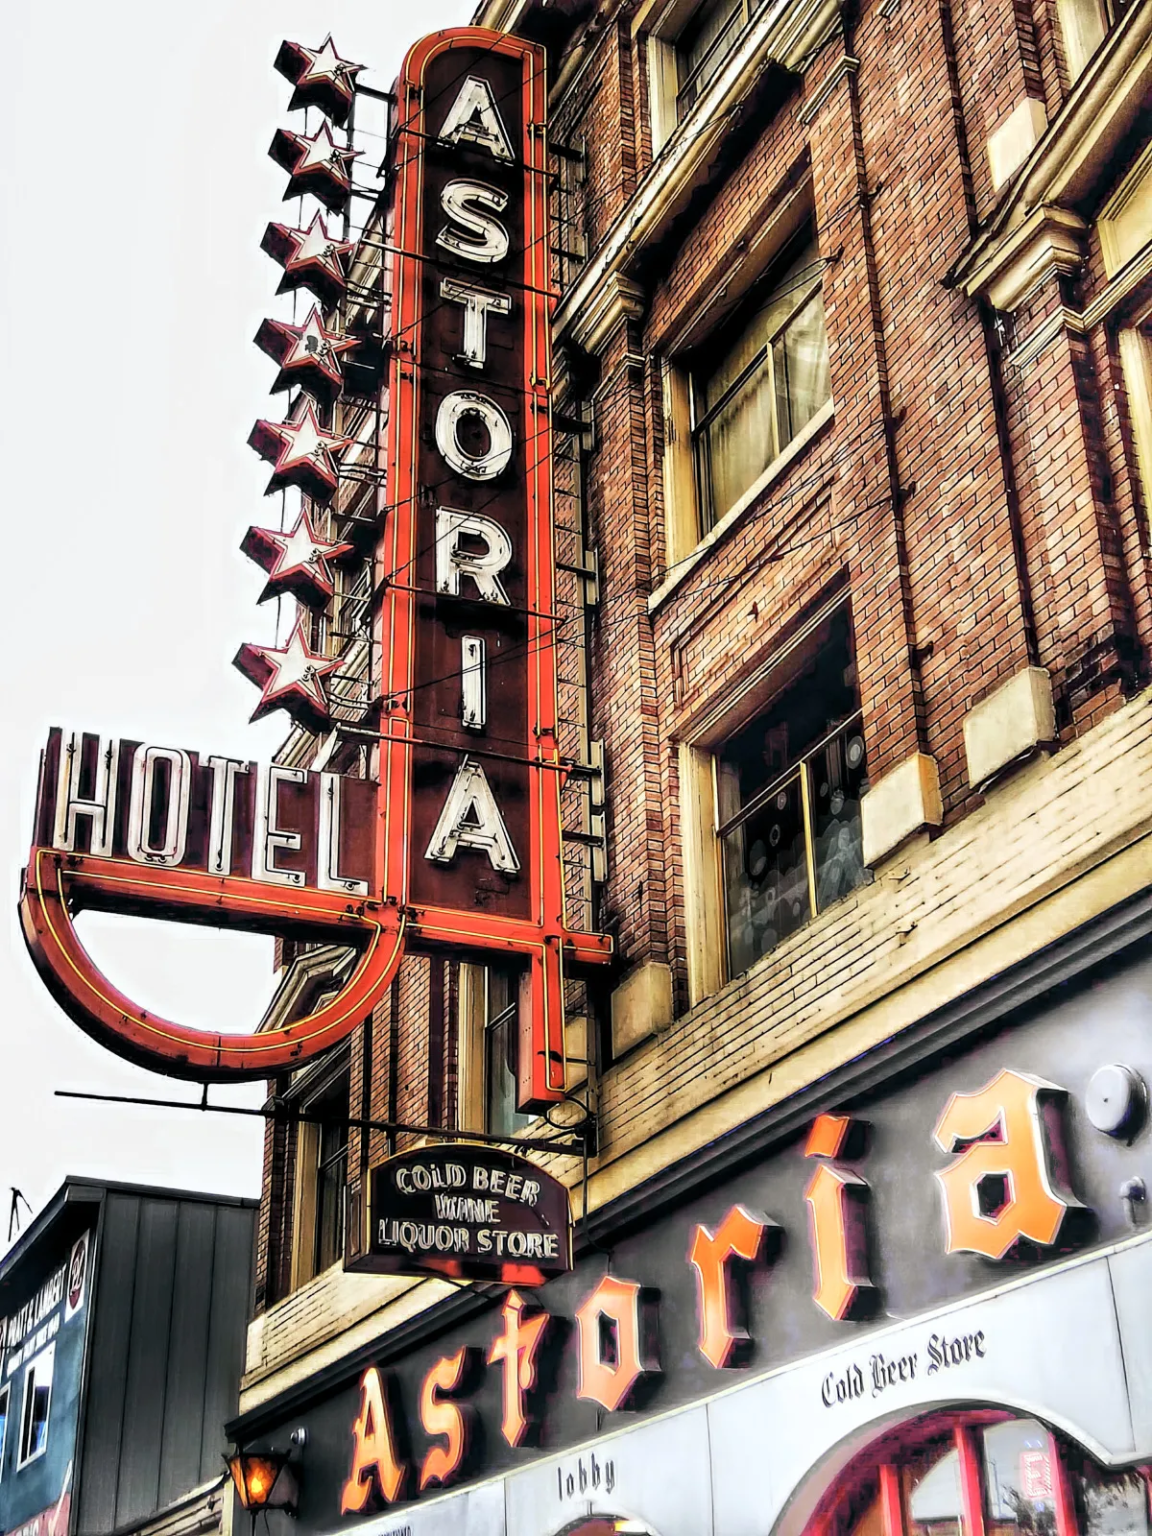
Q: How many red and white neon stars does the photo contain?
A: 7